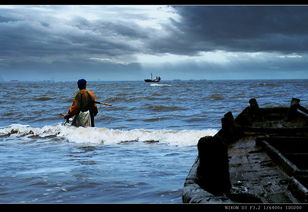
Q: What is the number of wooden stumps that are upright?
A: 4